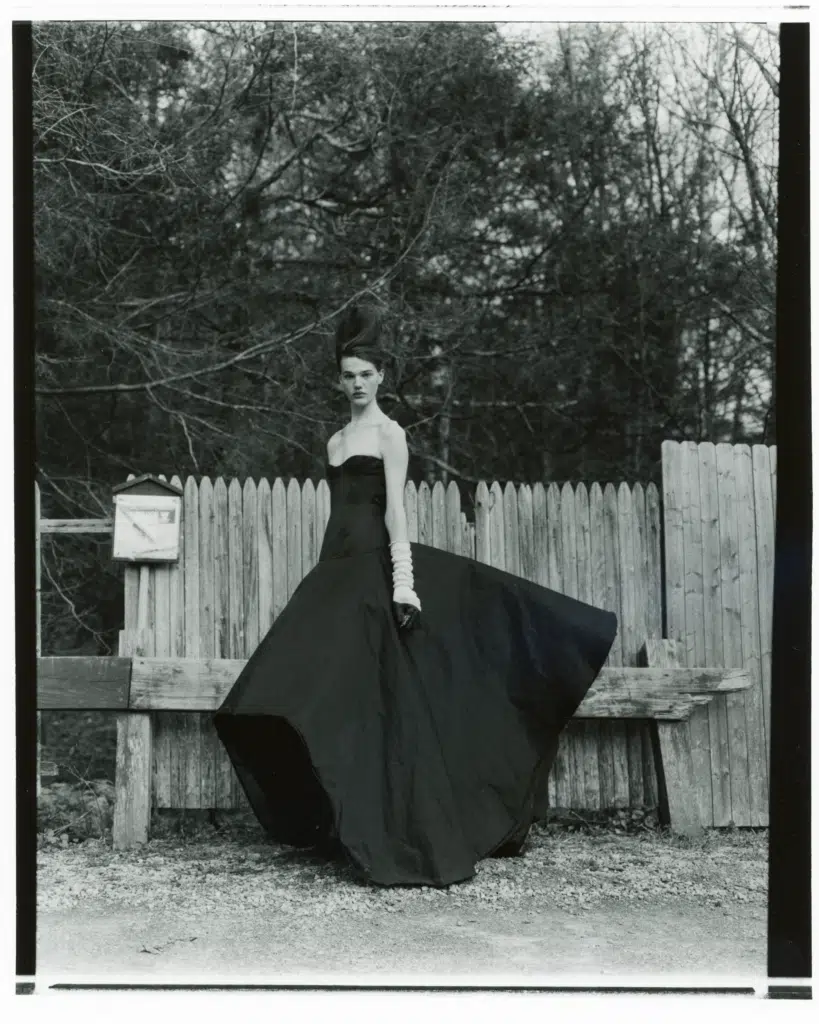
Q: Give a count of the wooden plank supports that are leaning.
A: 1